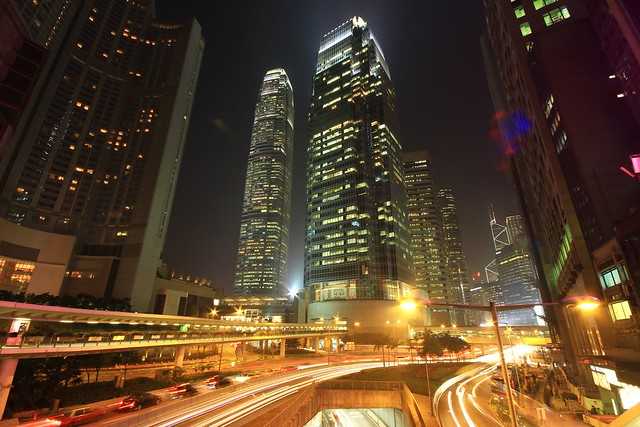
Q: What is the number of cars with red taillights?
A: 4